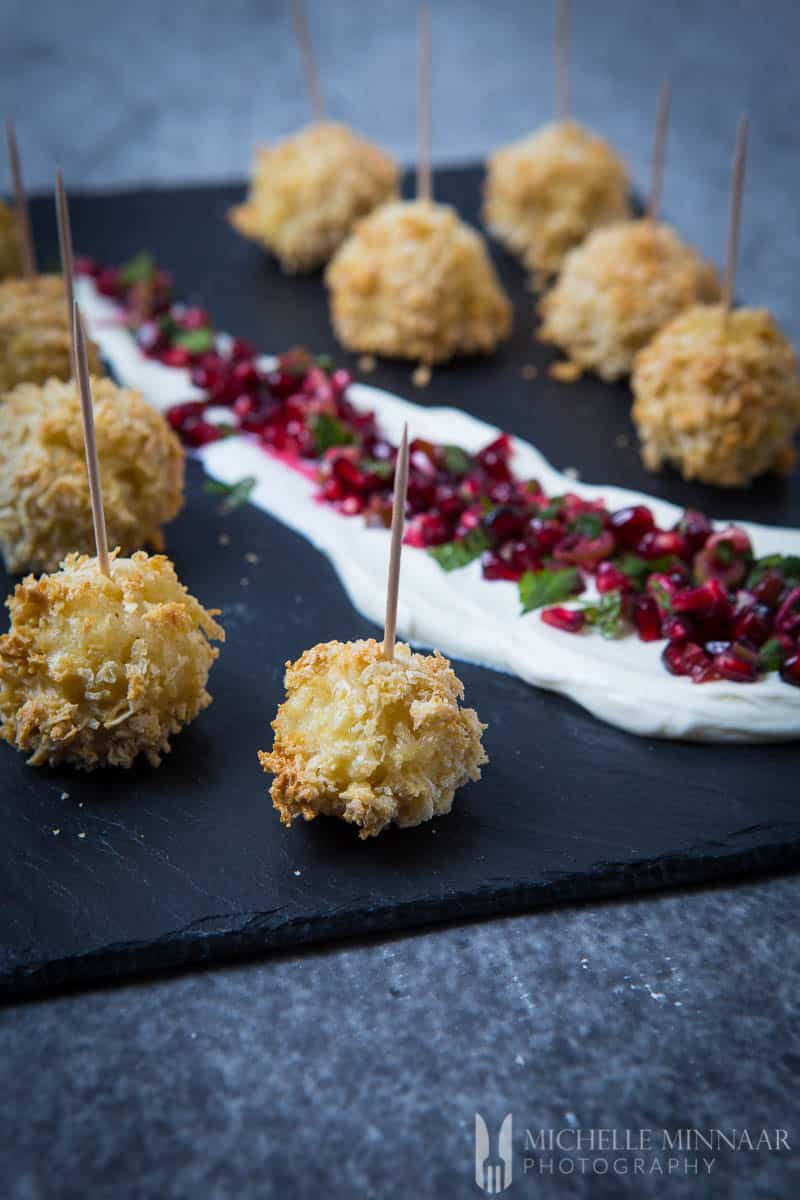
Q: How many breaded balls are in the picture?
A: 10